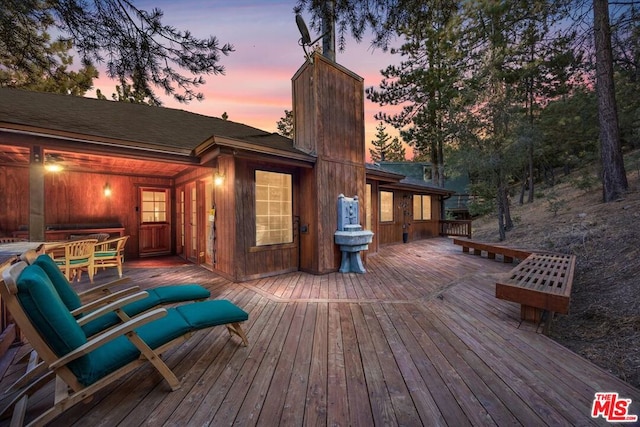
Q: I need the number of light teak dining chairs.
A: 2